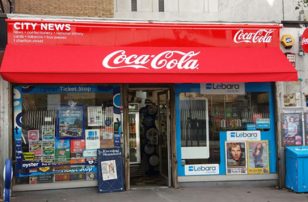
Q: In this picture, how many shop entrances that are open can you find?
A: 1